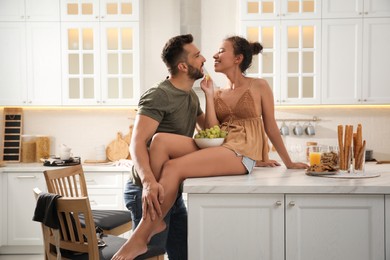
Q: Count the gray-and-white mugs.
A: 3